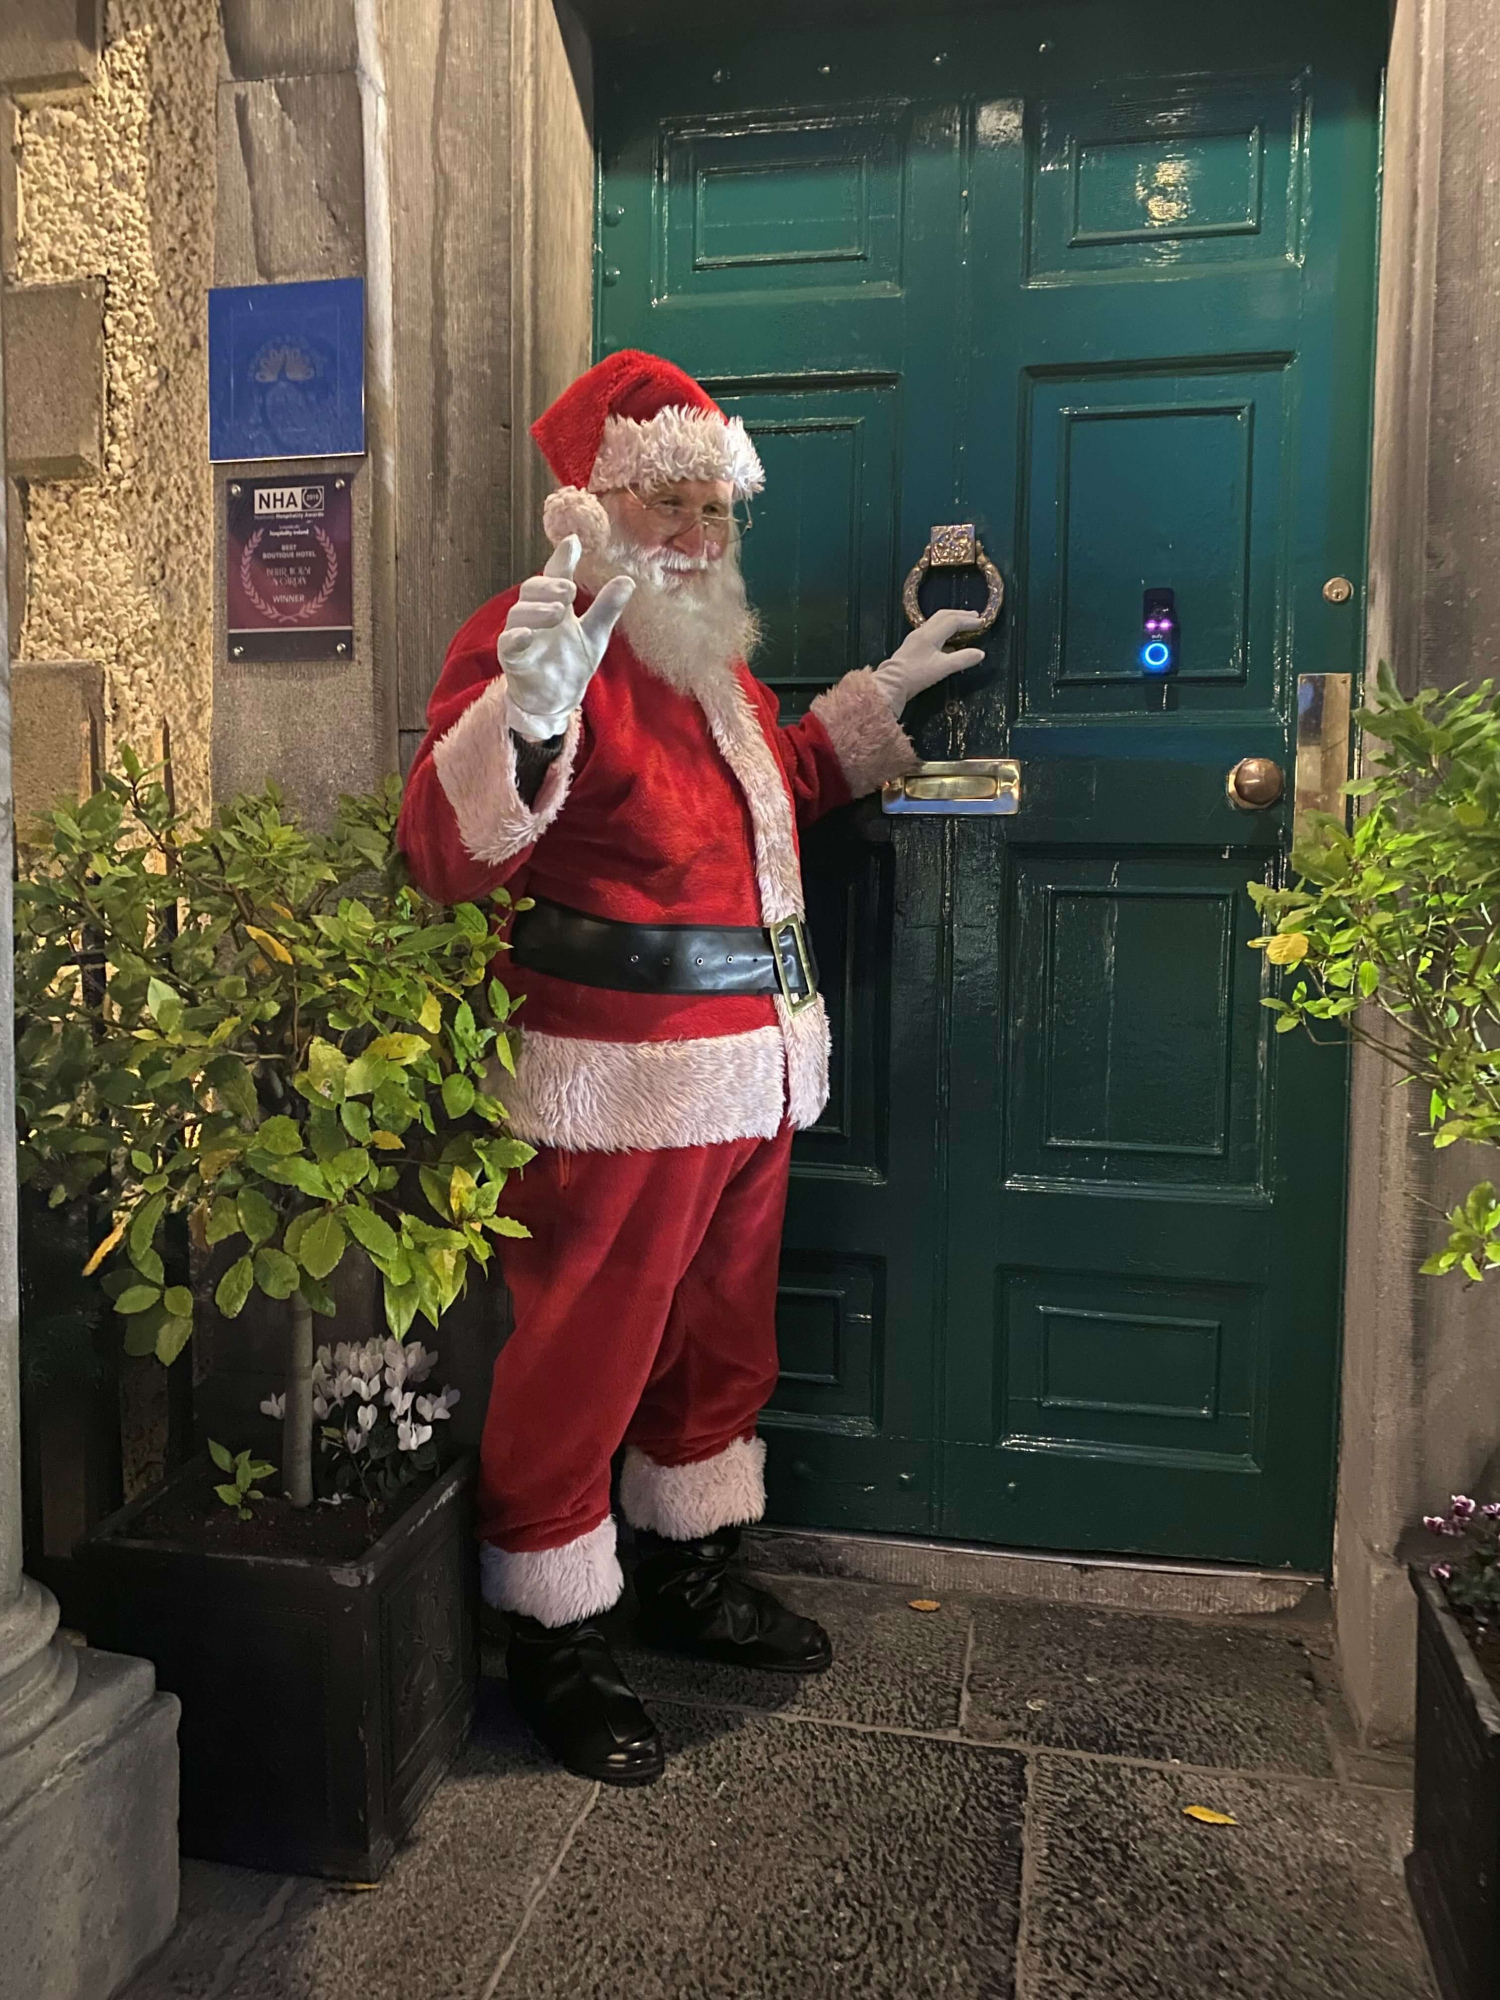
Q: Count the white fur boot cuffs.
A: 2